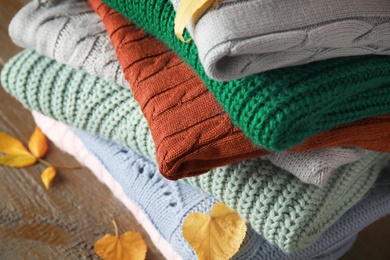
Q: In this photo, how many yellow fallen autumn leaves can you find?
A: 7